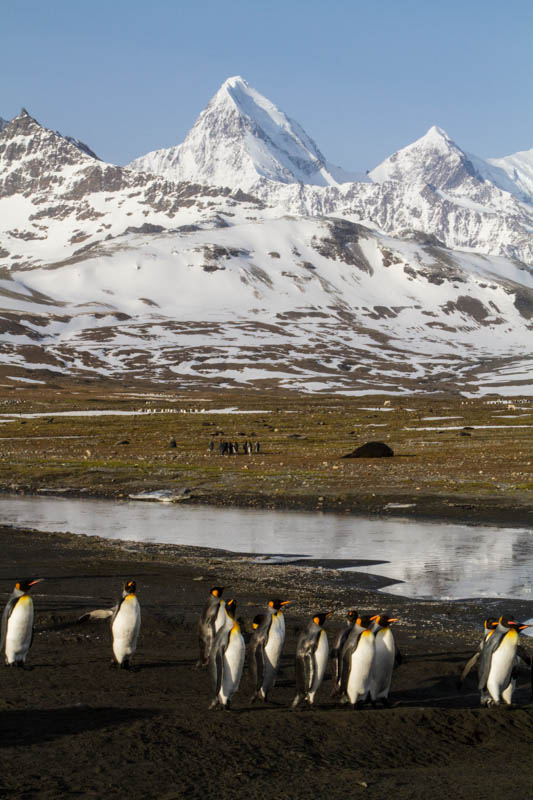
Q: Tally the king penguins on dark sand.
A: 13